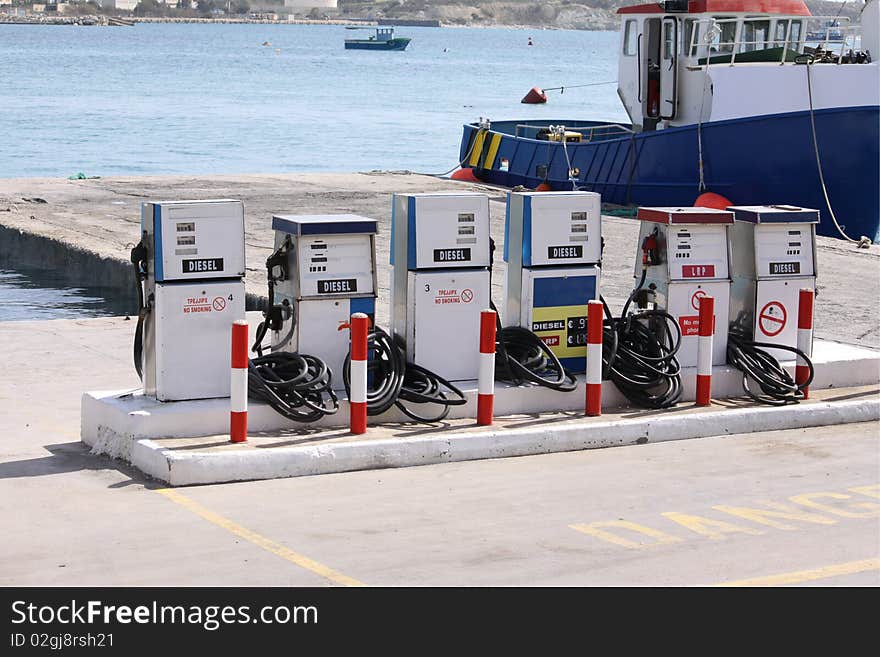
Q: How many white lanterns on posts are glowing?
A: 0